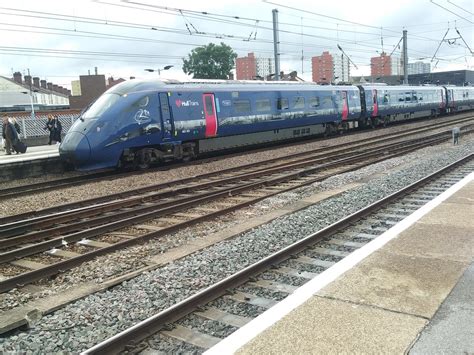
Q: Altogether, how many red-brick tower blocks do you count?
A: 3